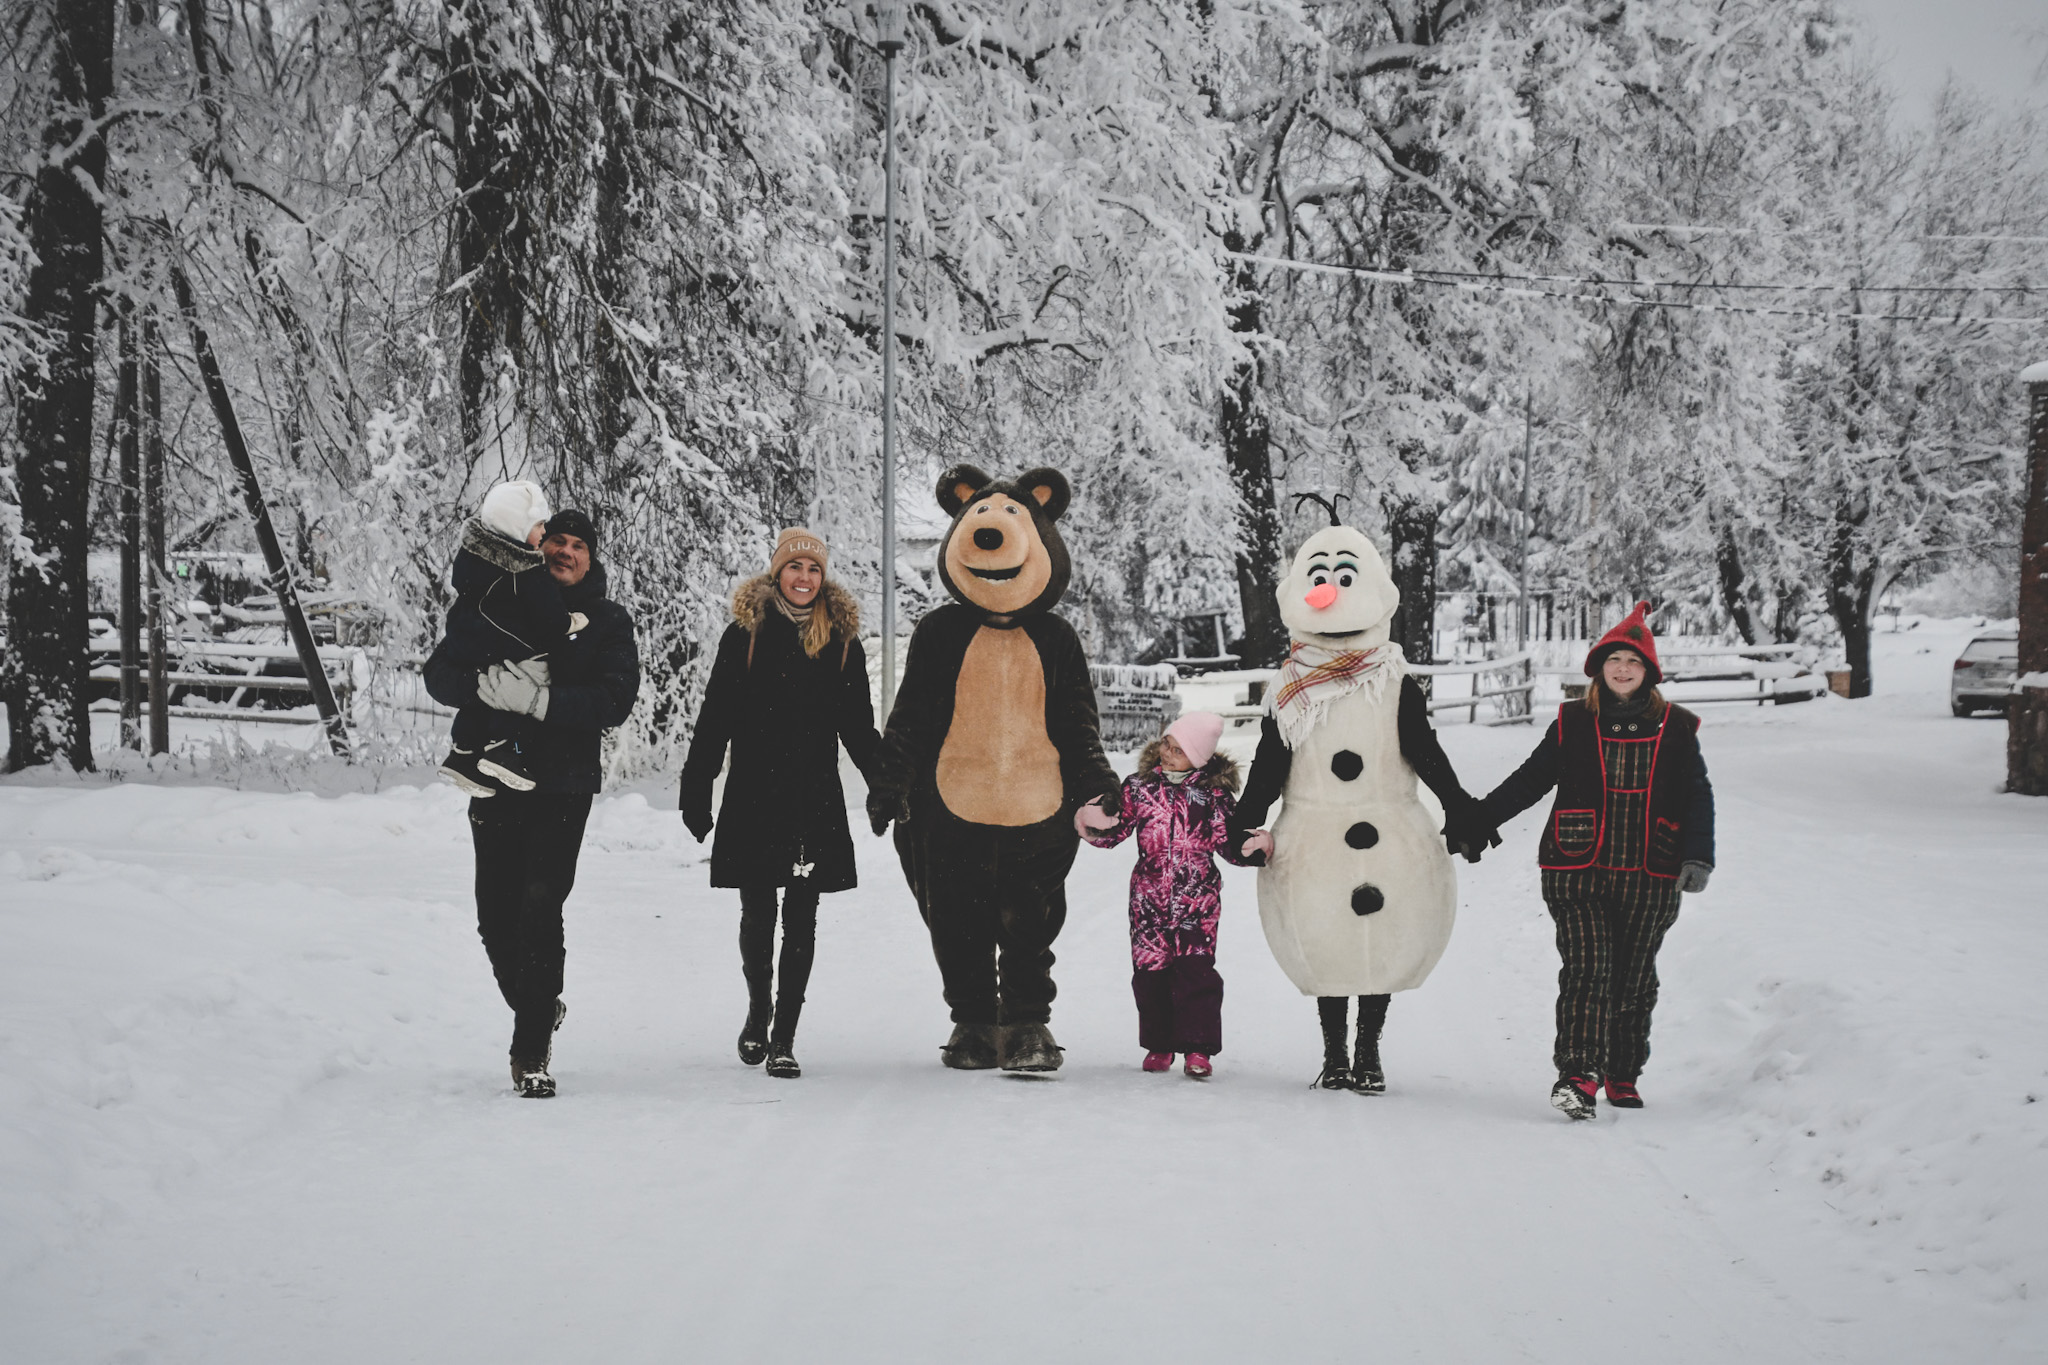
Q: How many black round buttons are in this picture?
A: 3